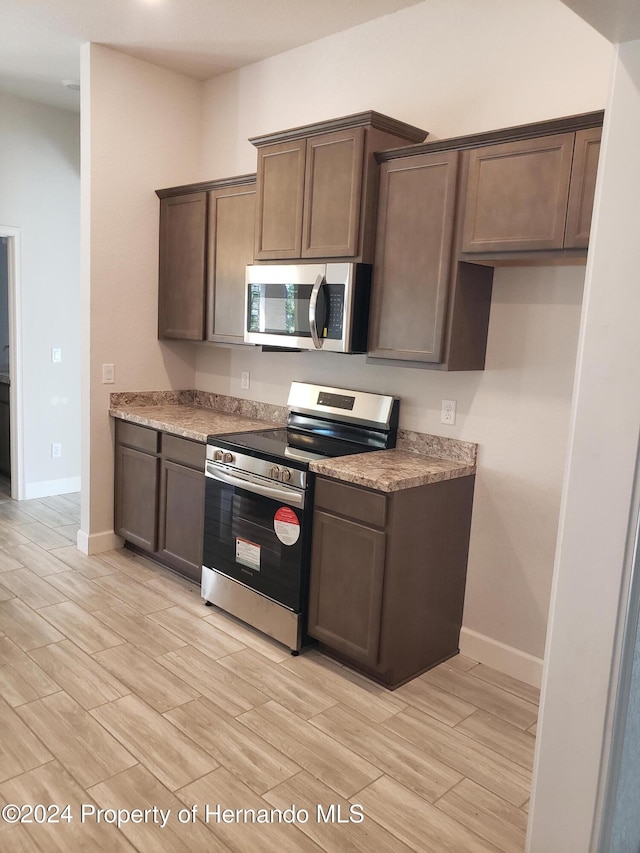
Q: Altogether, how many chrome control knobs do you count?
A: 4